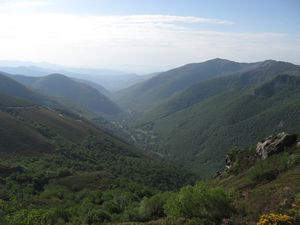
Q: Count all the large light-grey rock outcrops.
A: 1